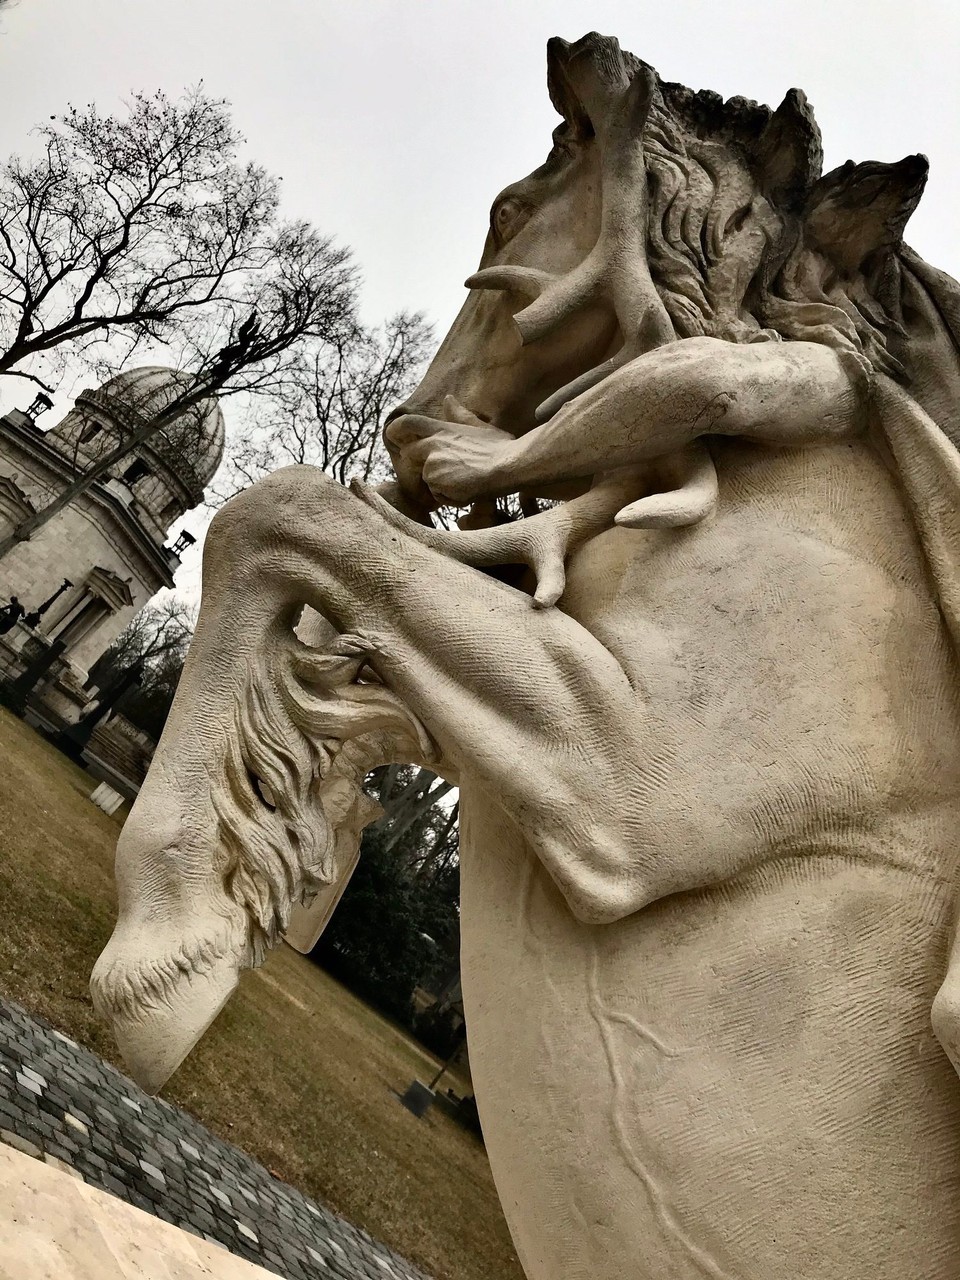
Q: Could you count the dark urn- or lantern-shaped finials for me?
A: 2